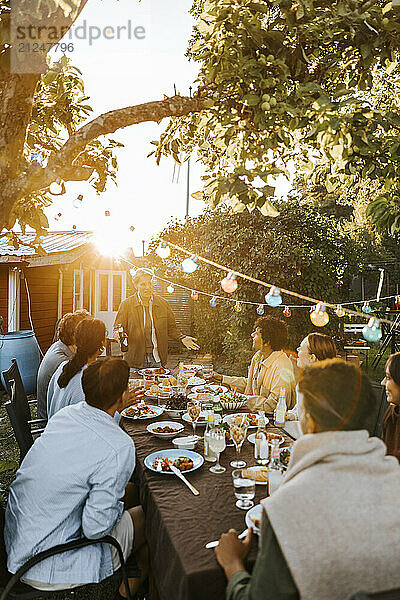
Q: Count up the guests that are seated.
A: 7